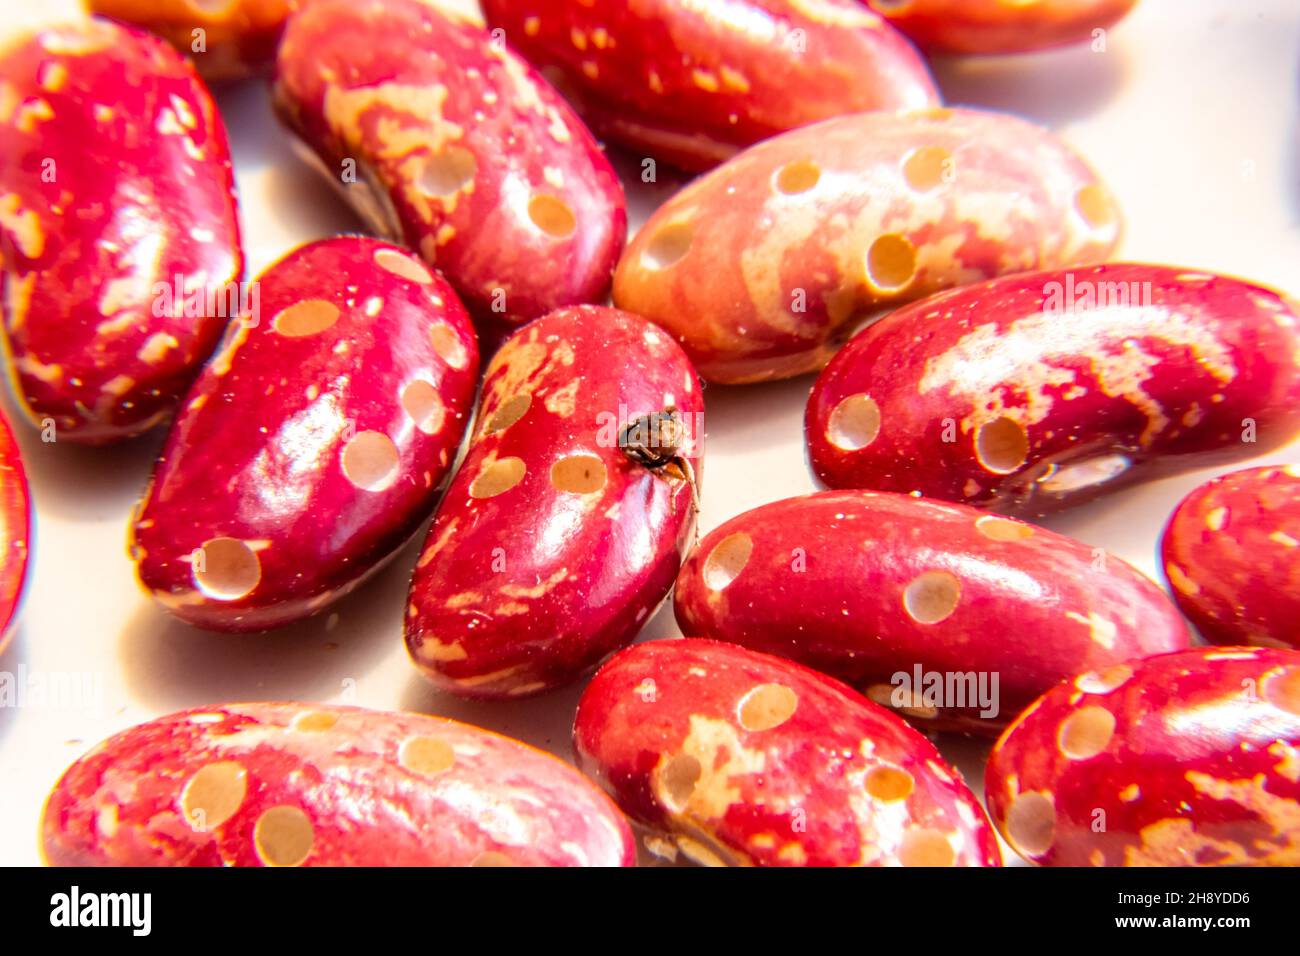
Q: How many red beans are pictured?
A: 15